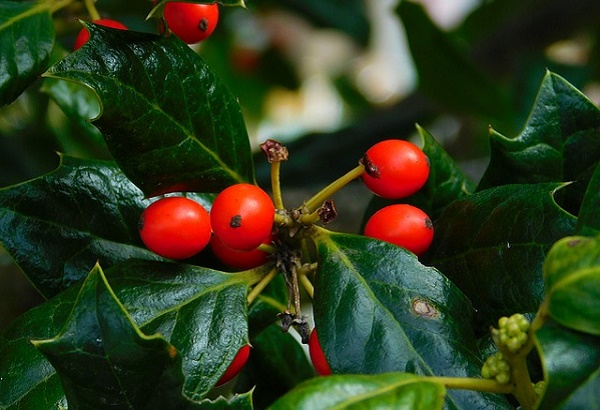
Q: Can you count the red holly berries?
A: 9